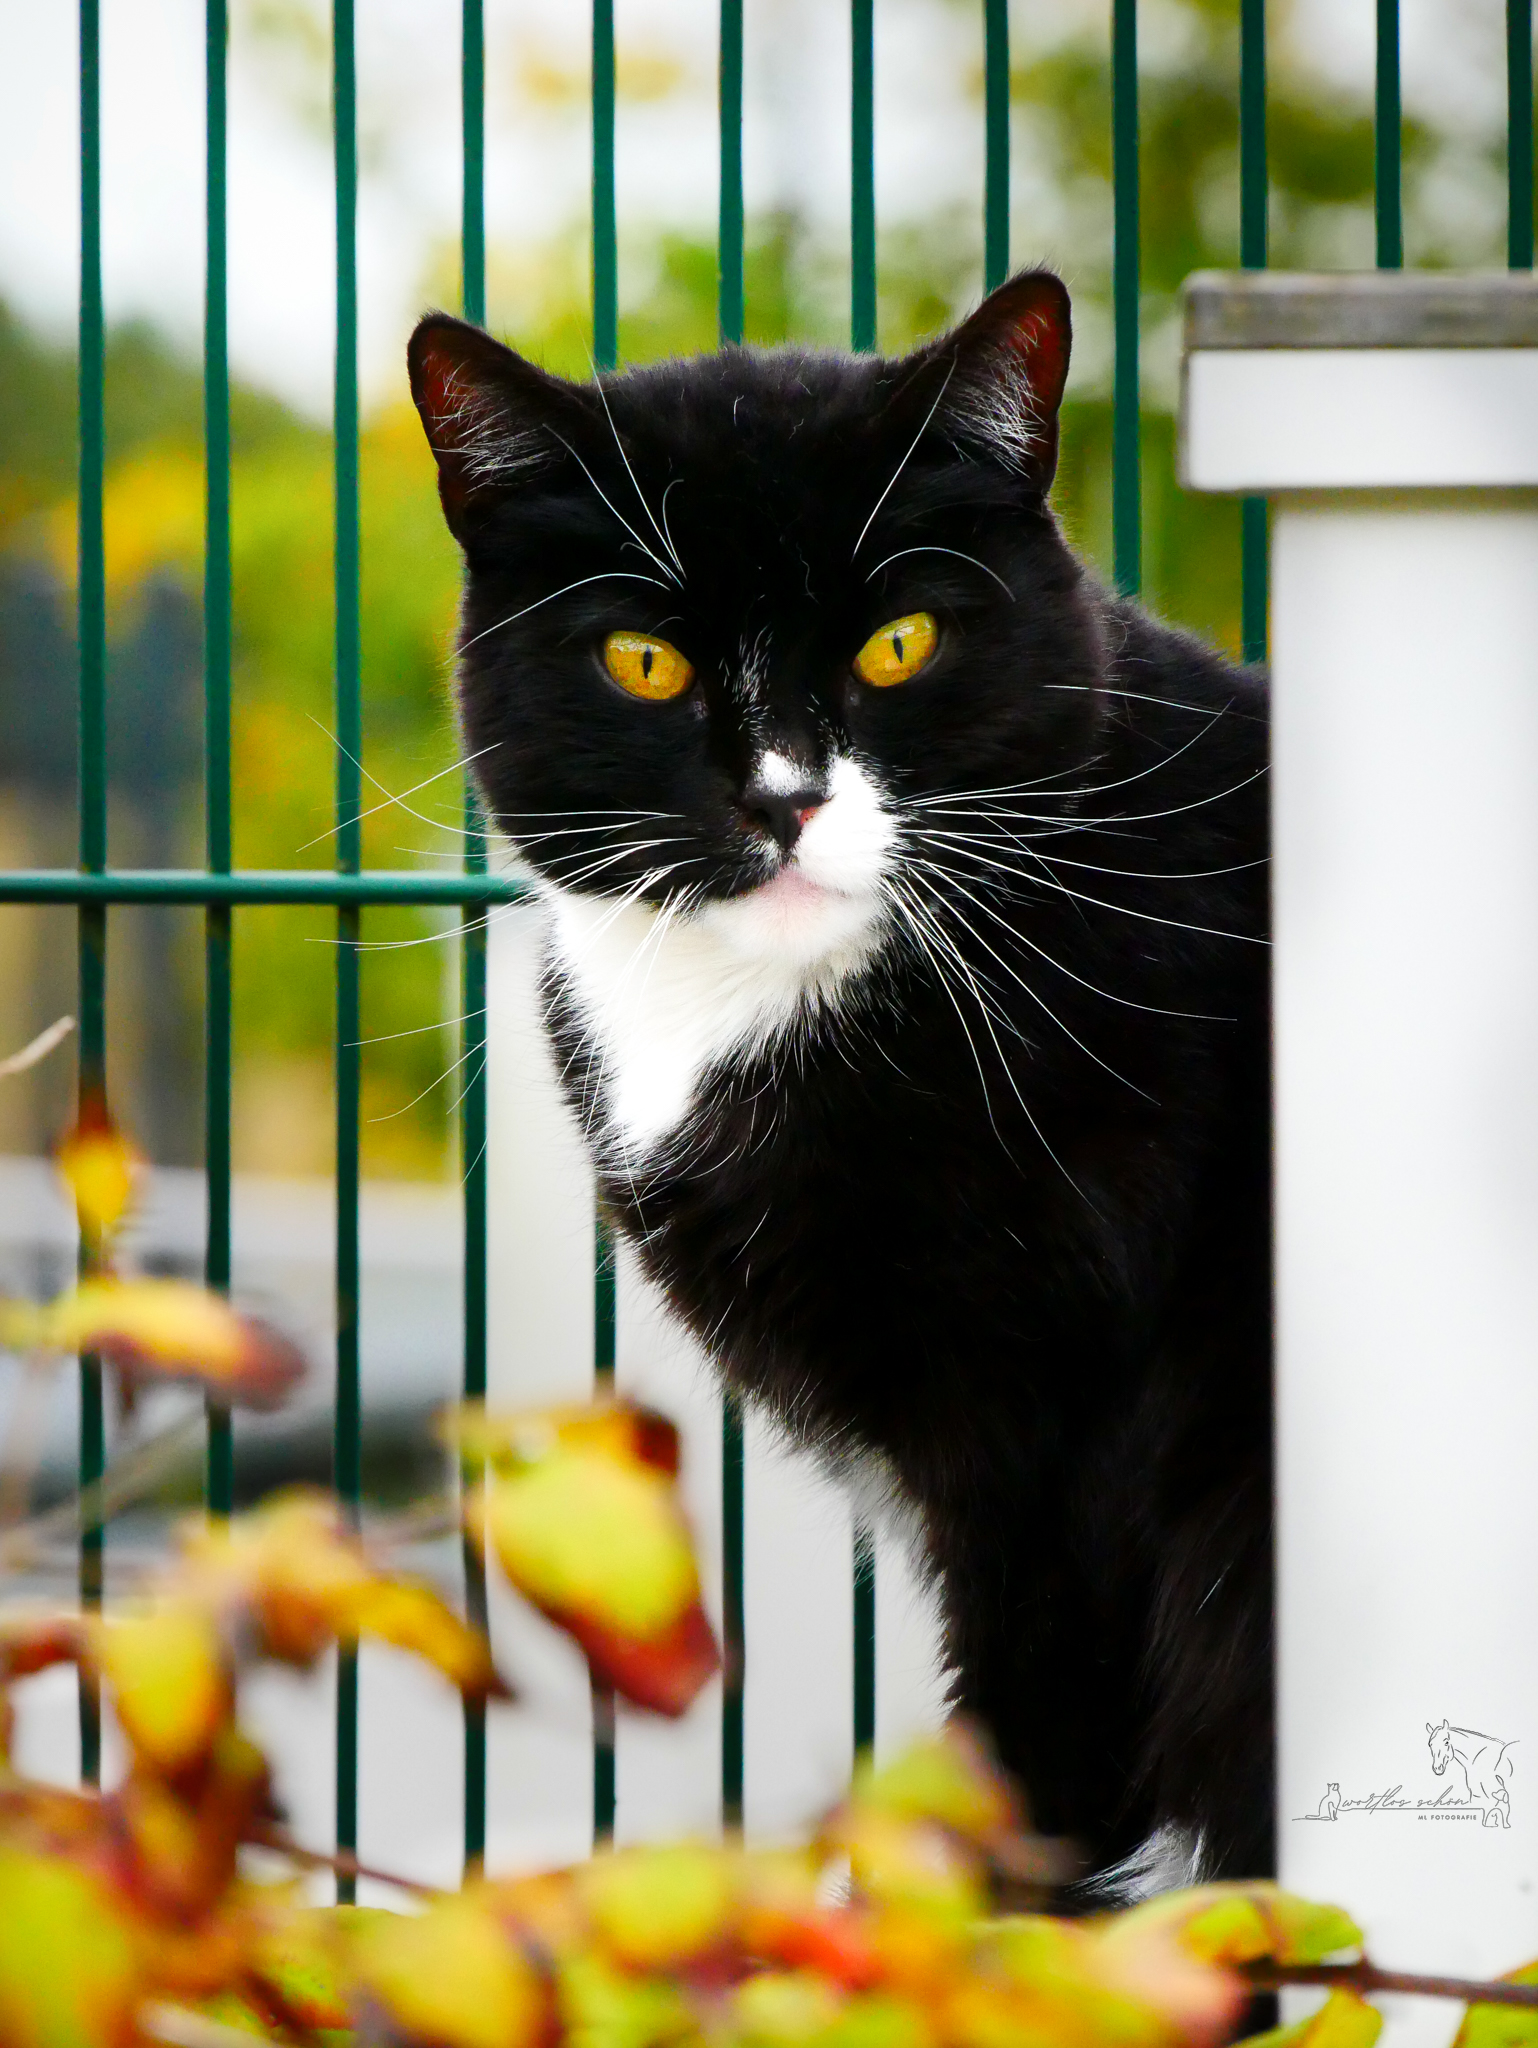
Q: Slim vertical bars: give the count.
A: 12